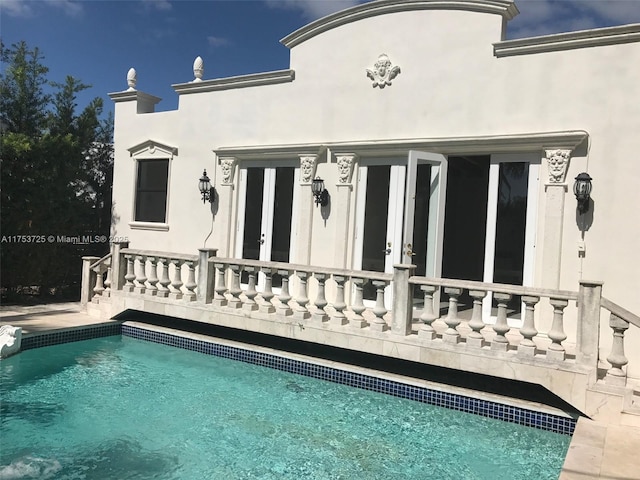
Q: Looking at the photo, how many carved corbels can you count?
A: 4